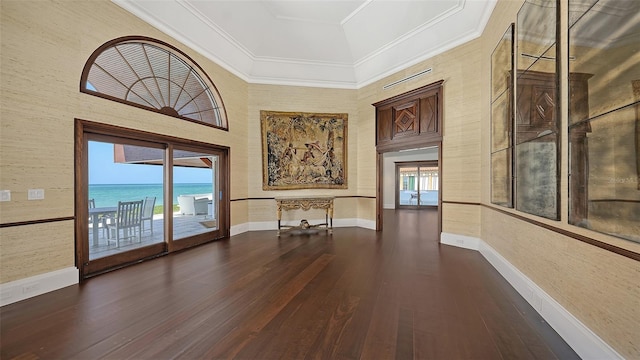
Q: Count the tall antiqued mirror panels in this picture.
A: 3